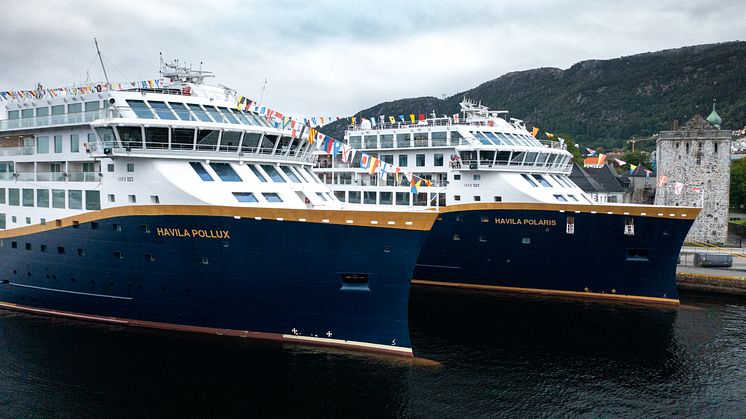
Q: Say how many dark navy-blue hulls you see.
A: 2